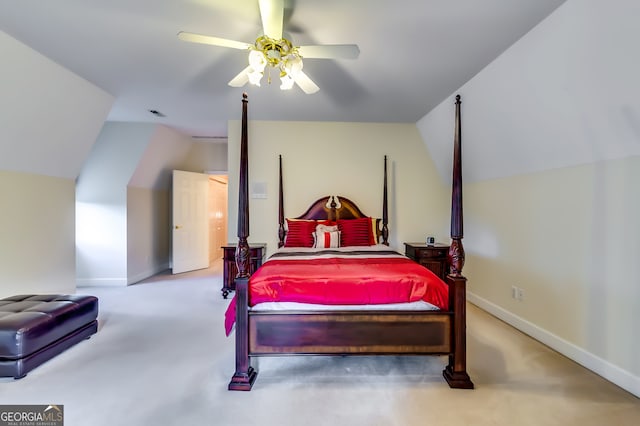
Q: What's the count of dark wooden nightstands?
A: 2